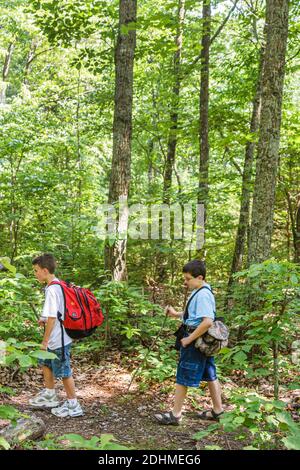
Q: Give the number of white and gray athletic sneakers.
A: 2